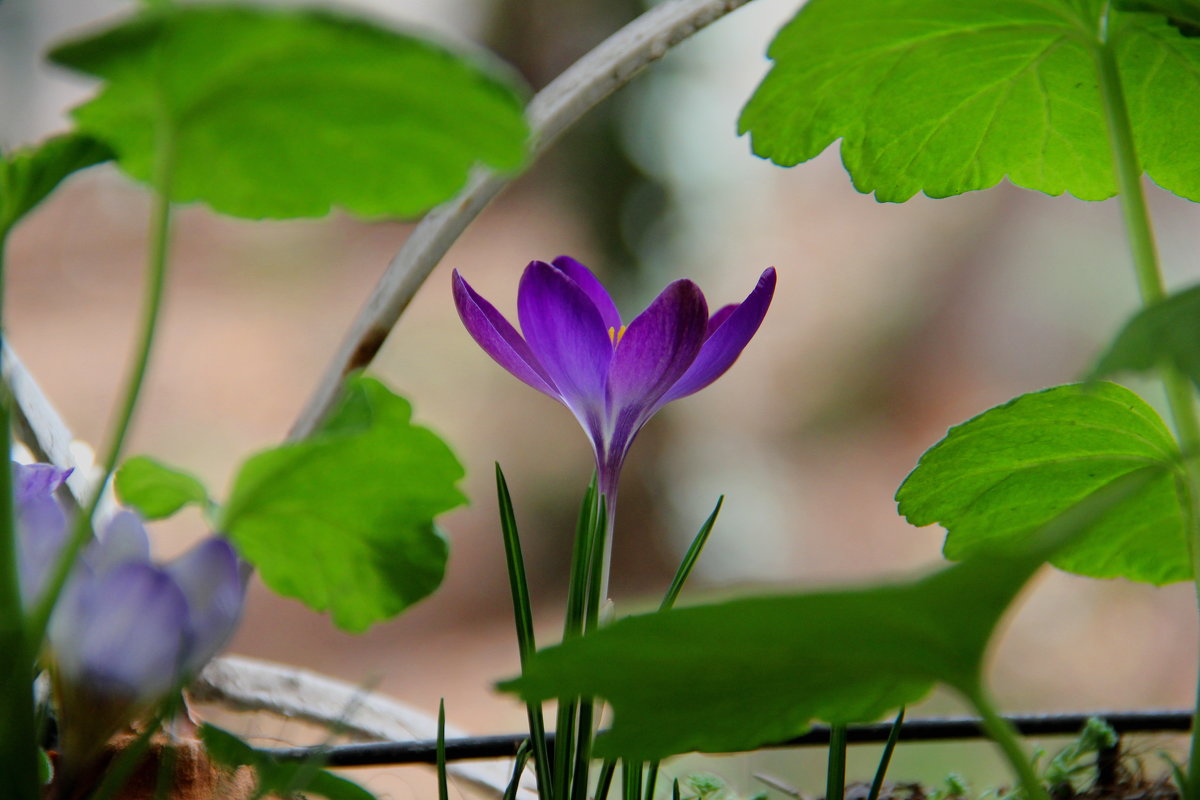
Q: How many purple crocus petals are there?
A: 6